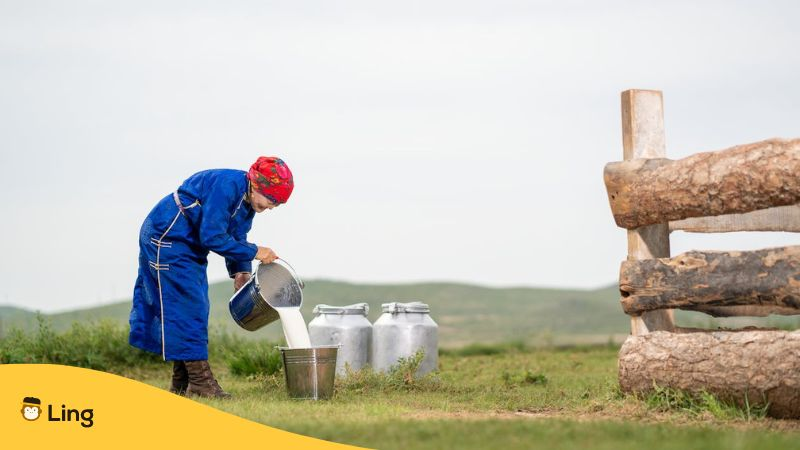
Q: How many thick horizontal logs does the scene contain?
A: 3